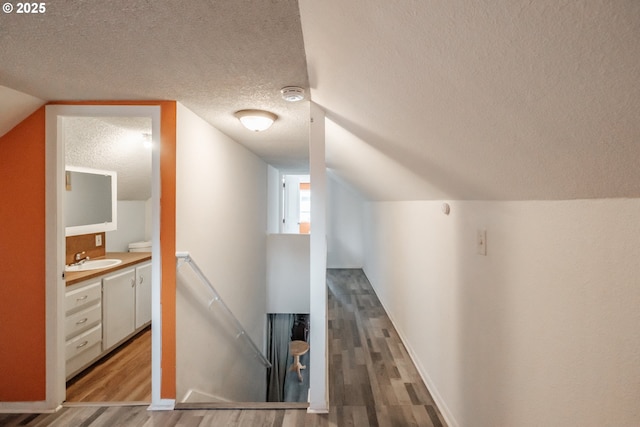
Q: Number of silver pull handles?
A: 5